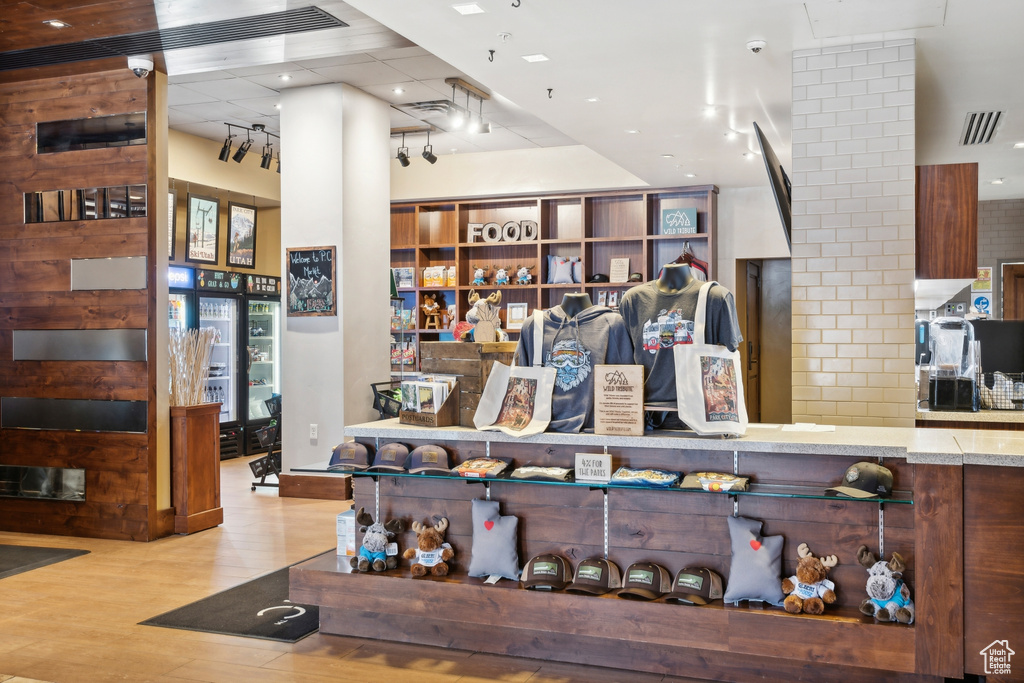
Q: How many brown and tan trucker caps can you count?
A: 4